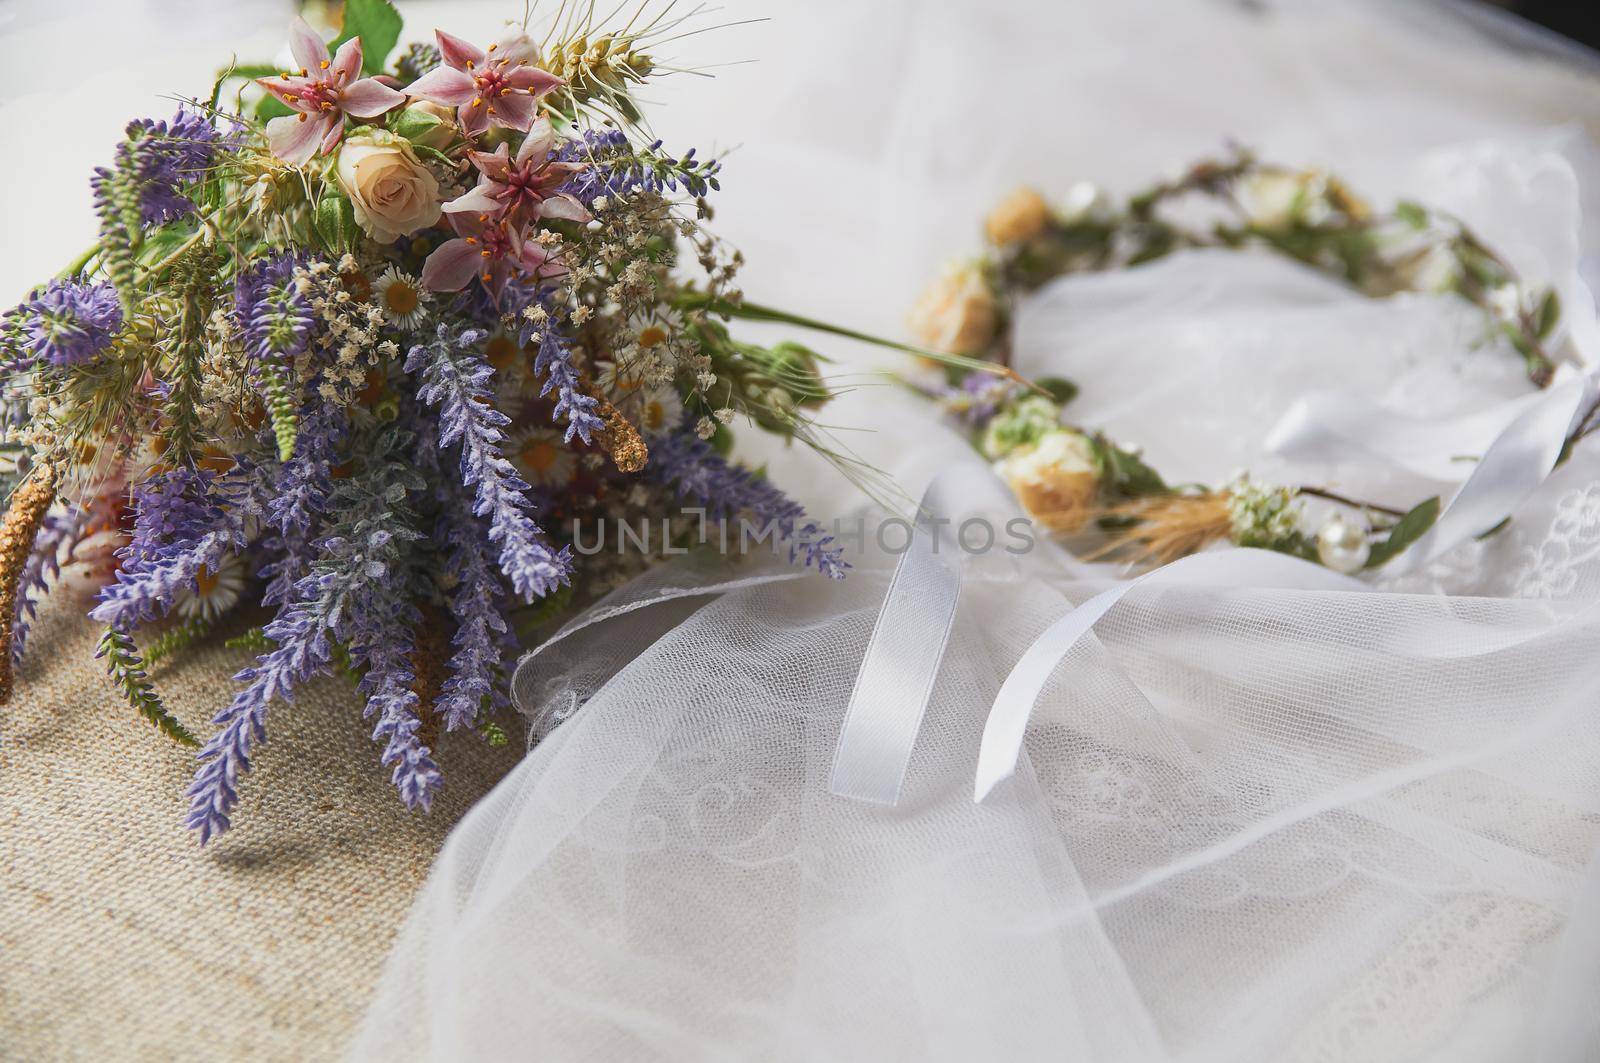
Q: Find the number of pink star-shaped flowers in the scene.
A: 4